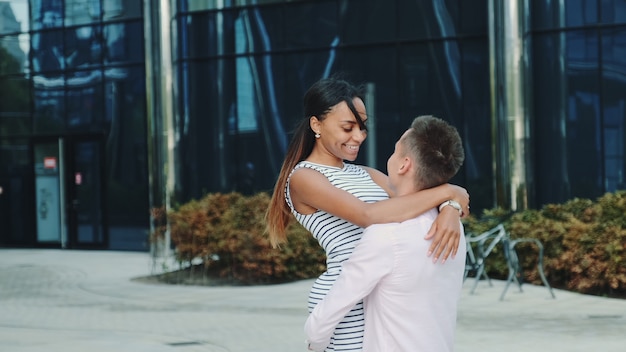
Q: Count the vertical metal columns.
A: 2